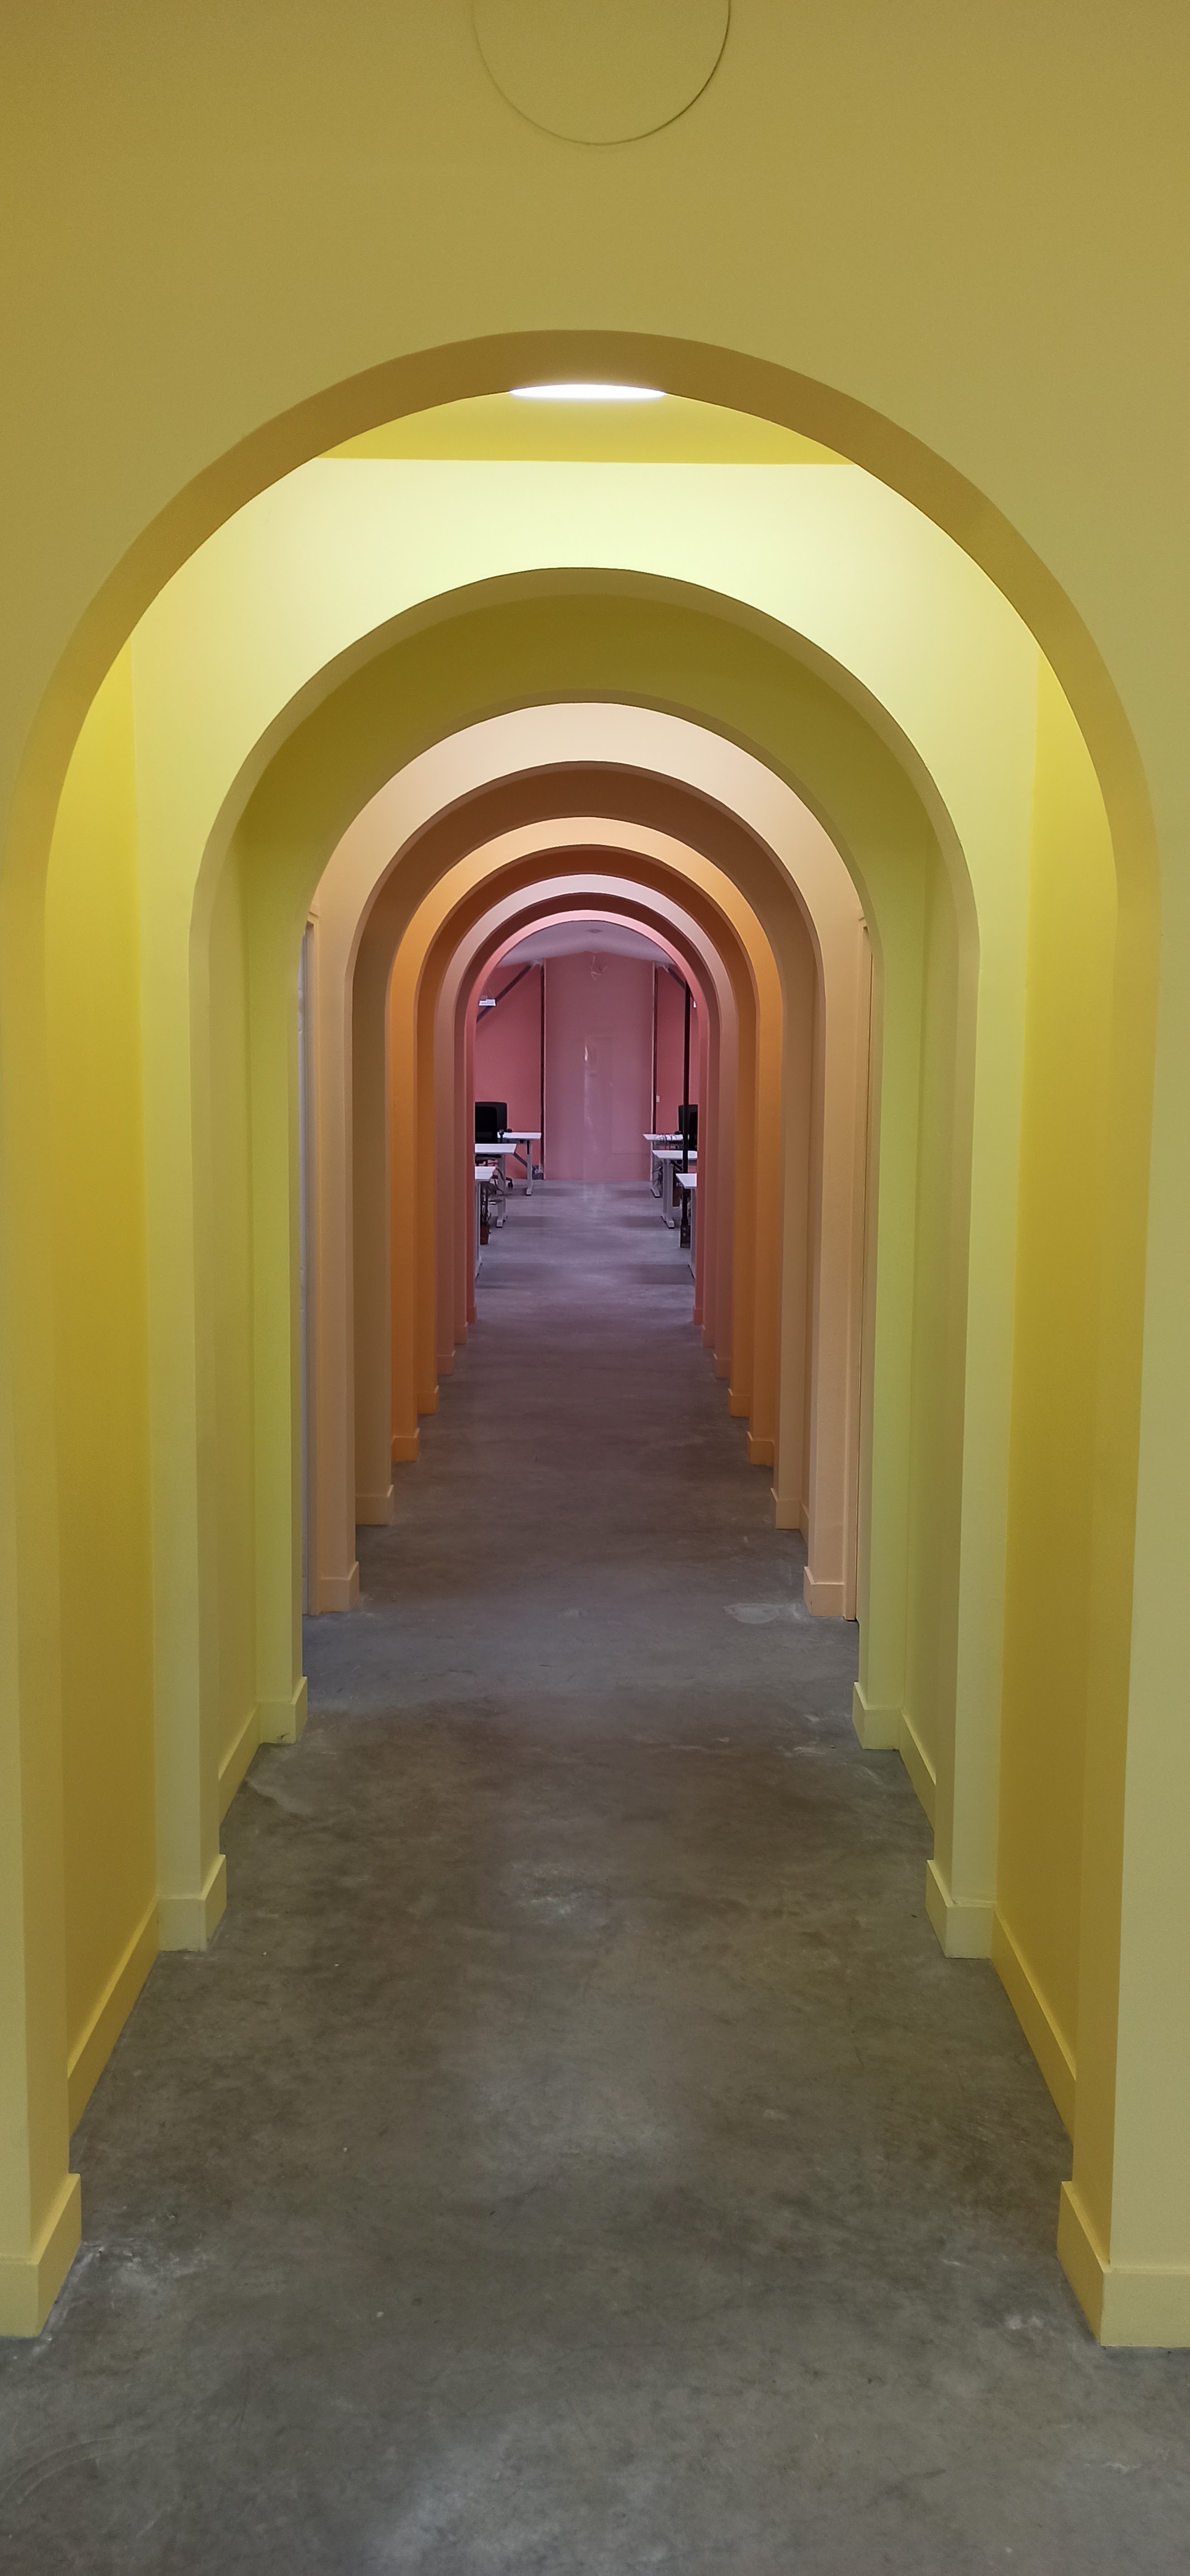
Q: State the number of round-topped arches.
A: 10